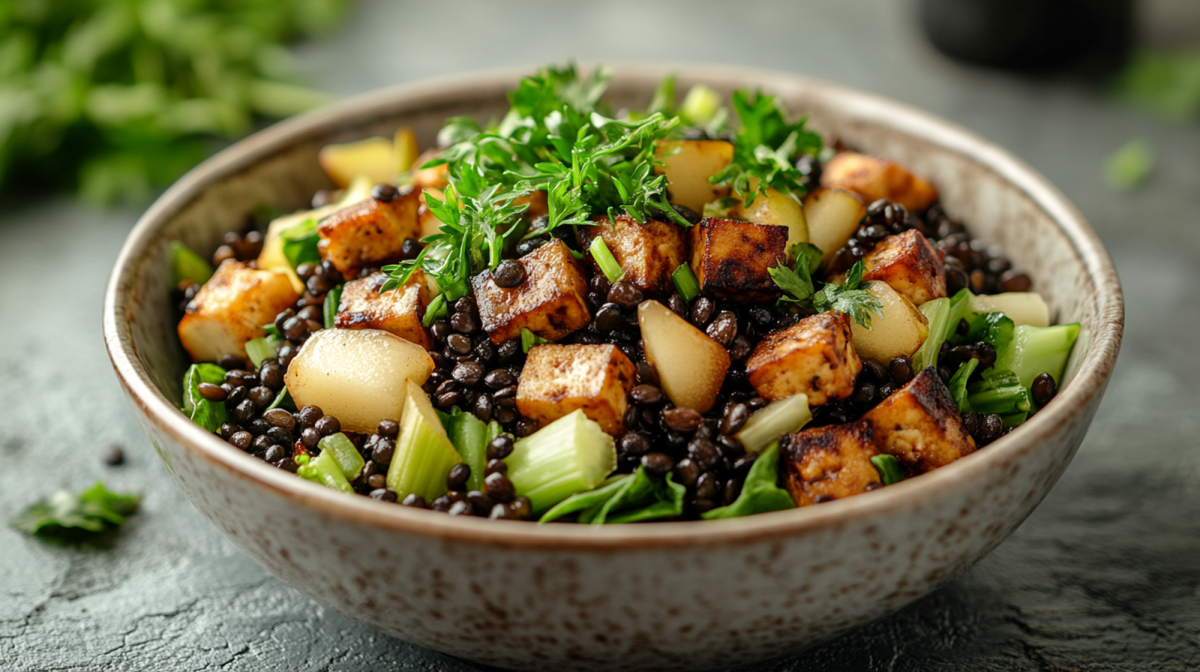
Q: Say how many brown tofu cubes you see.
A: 12